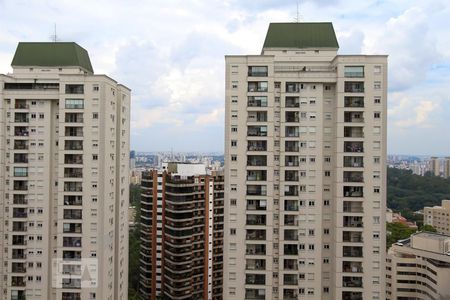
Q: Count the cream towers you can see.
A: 2